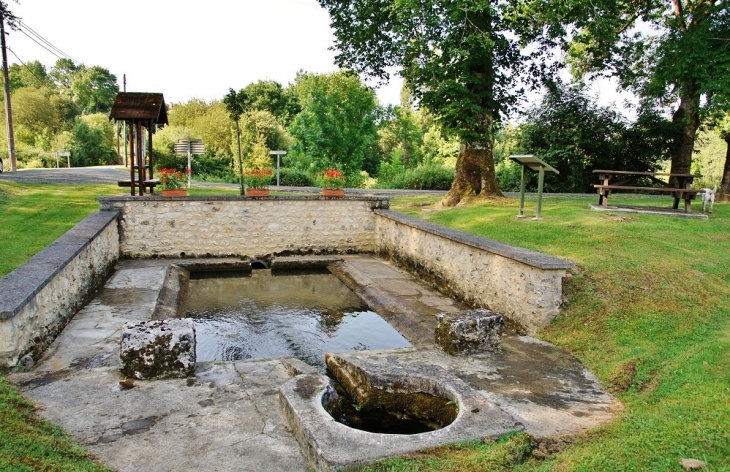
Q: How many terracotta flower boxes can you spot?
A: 3